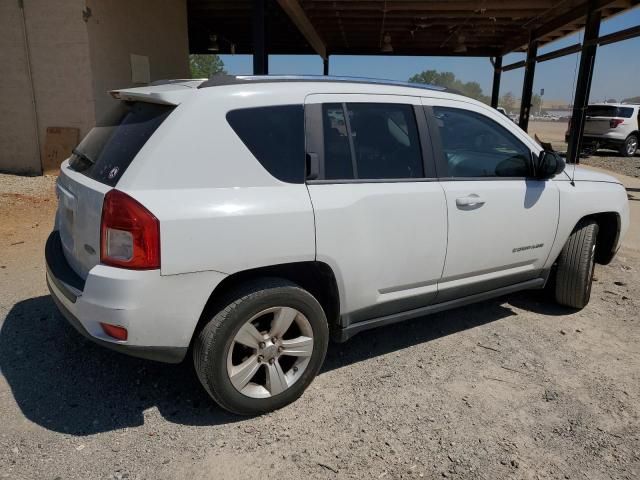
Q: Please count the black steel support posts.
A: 5